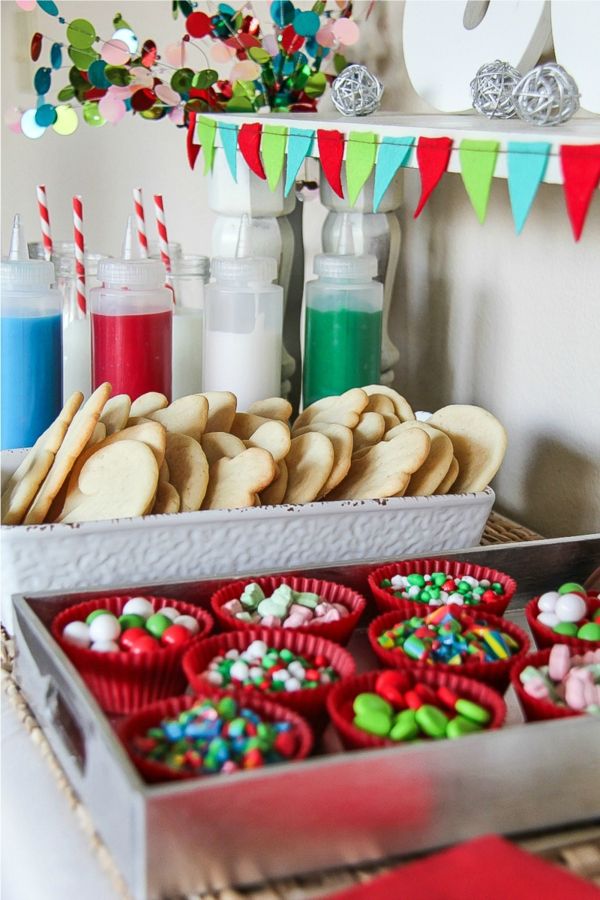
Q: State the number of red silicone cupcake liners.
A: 9